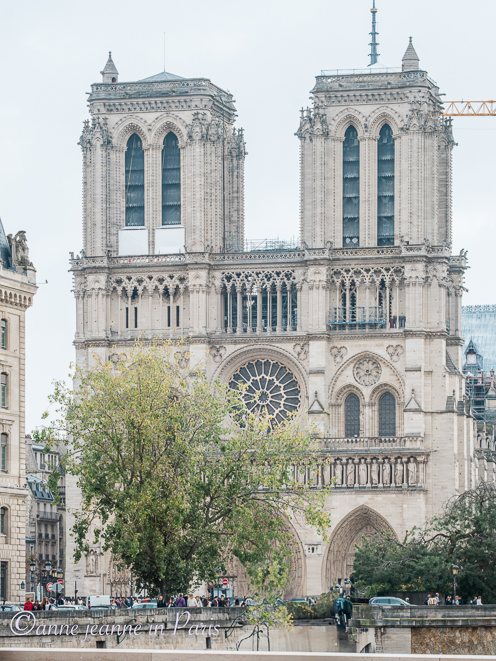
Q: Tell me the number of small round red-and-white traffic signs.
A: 4